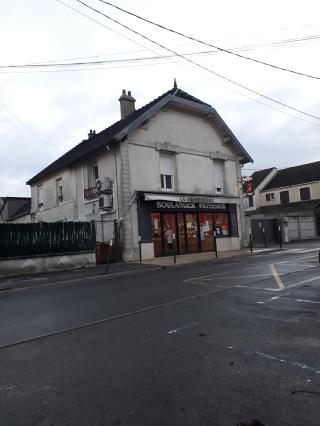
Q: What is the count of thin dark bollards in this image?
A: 7